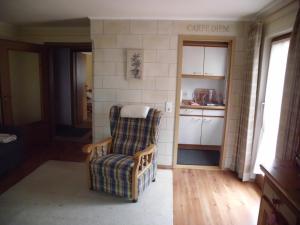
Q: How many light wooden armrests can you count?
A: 2